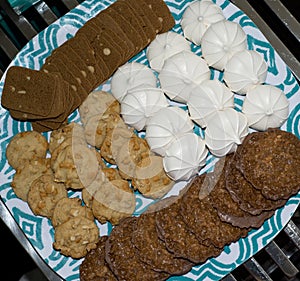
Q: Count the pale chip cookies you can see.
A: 15